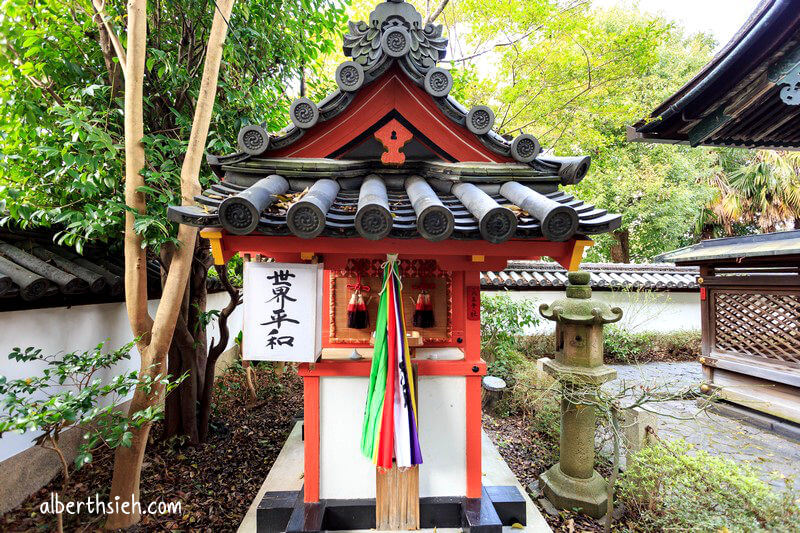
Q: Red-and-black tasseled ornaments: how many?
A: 2